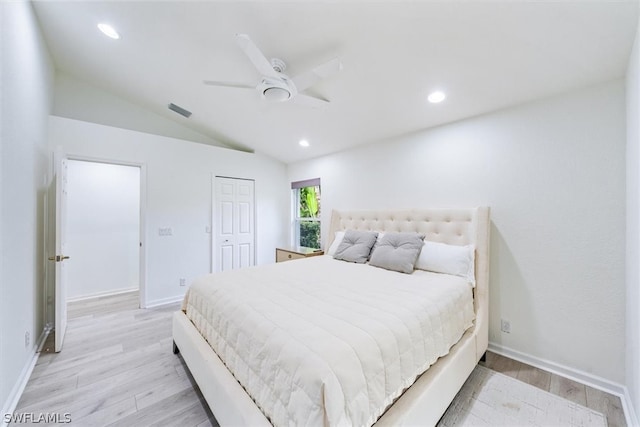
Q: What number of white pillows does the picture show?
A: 2